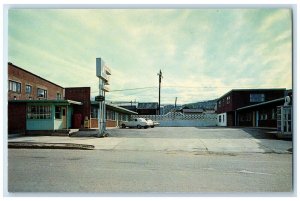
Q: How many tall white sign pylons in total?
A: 1